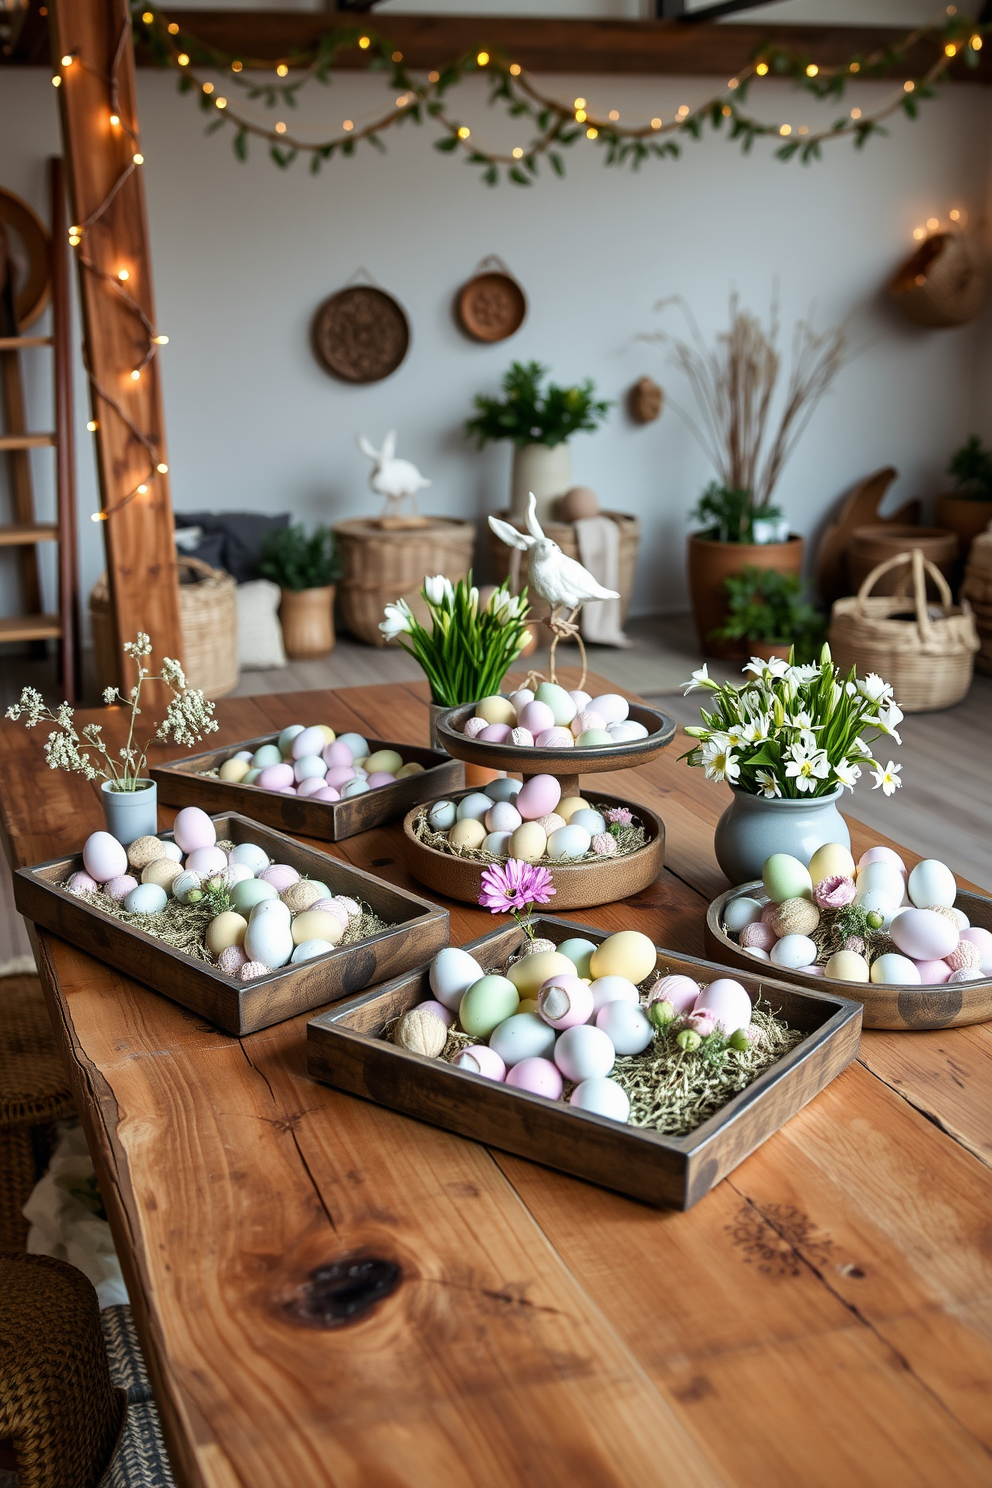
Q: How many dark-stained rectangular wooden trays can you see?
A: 3